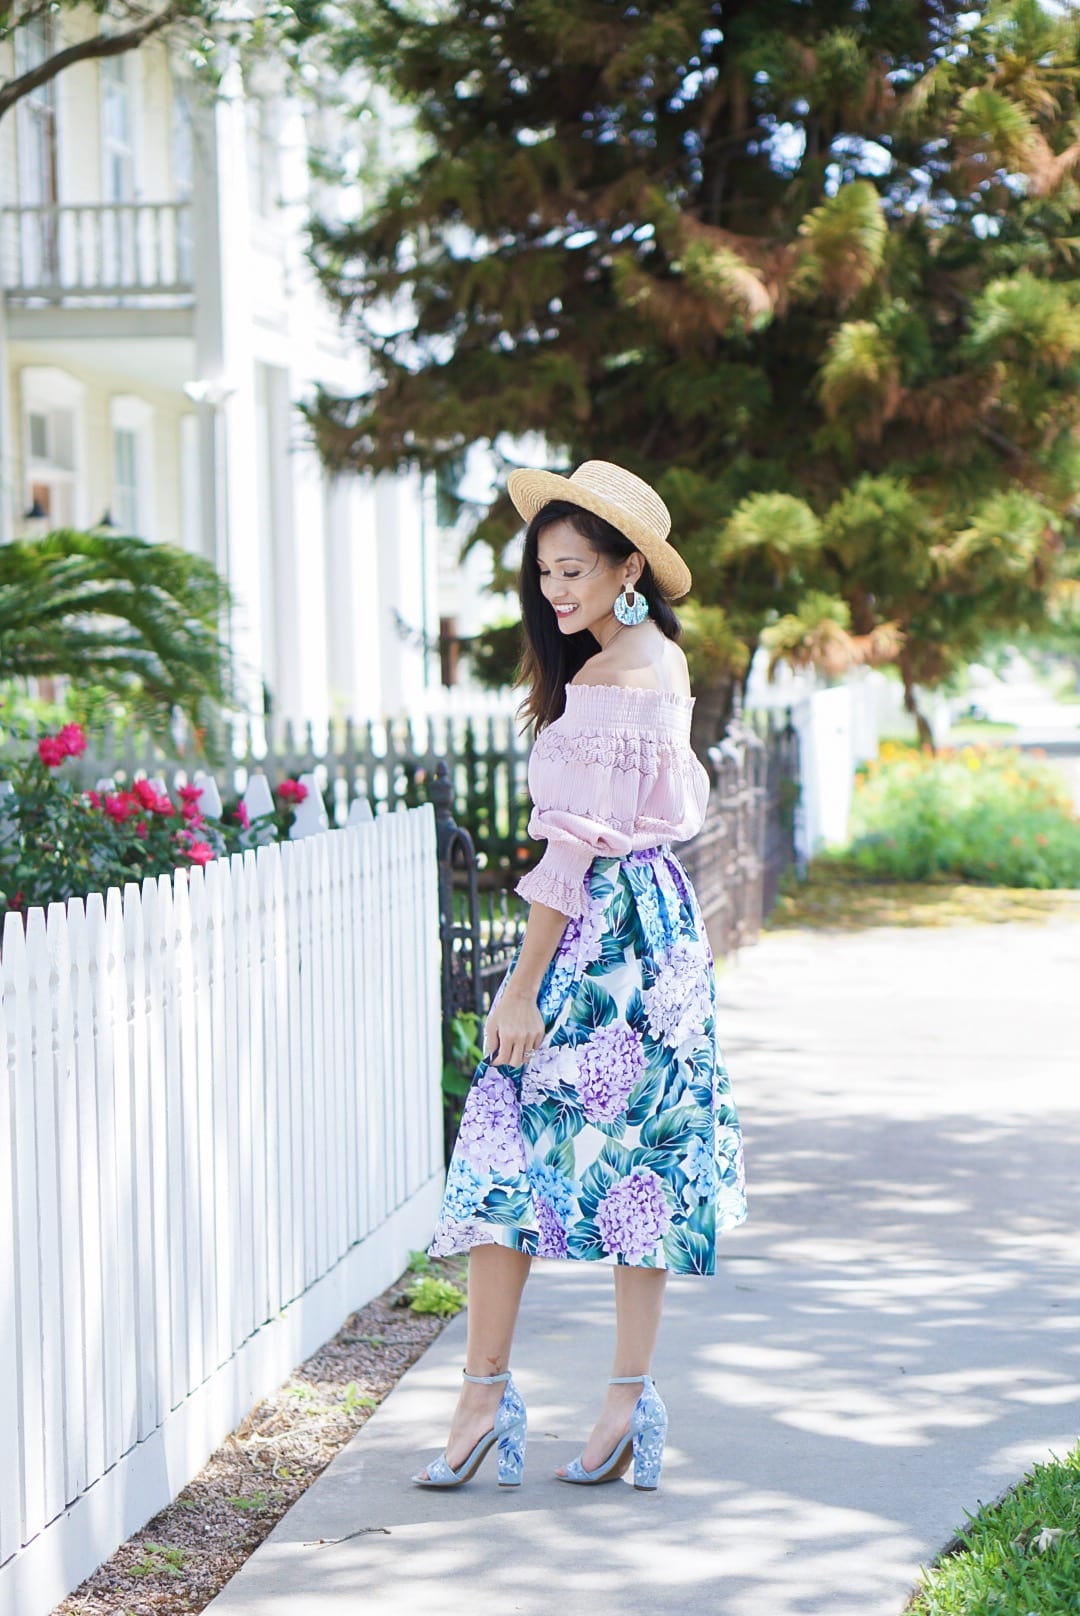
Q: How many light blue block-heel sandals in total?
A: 2